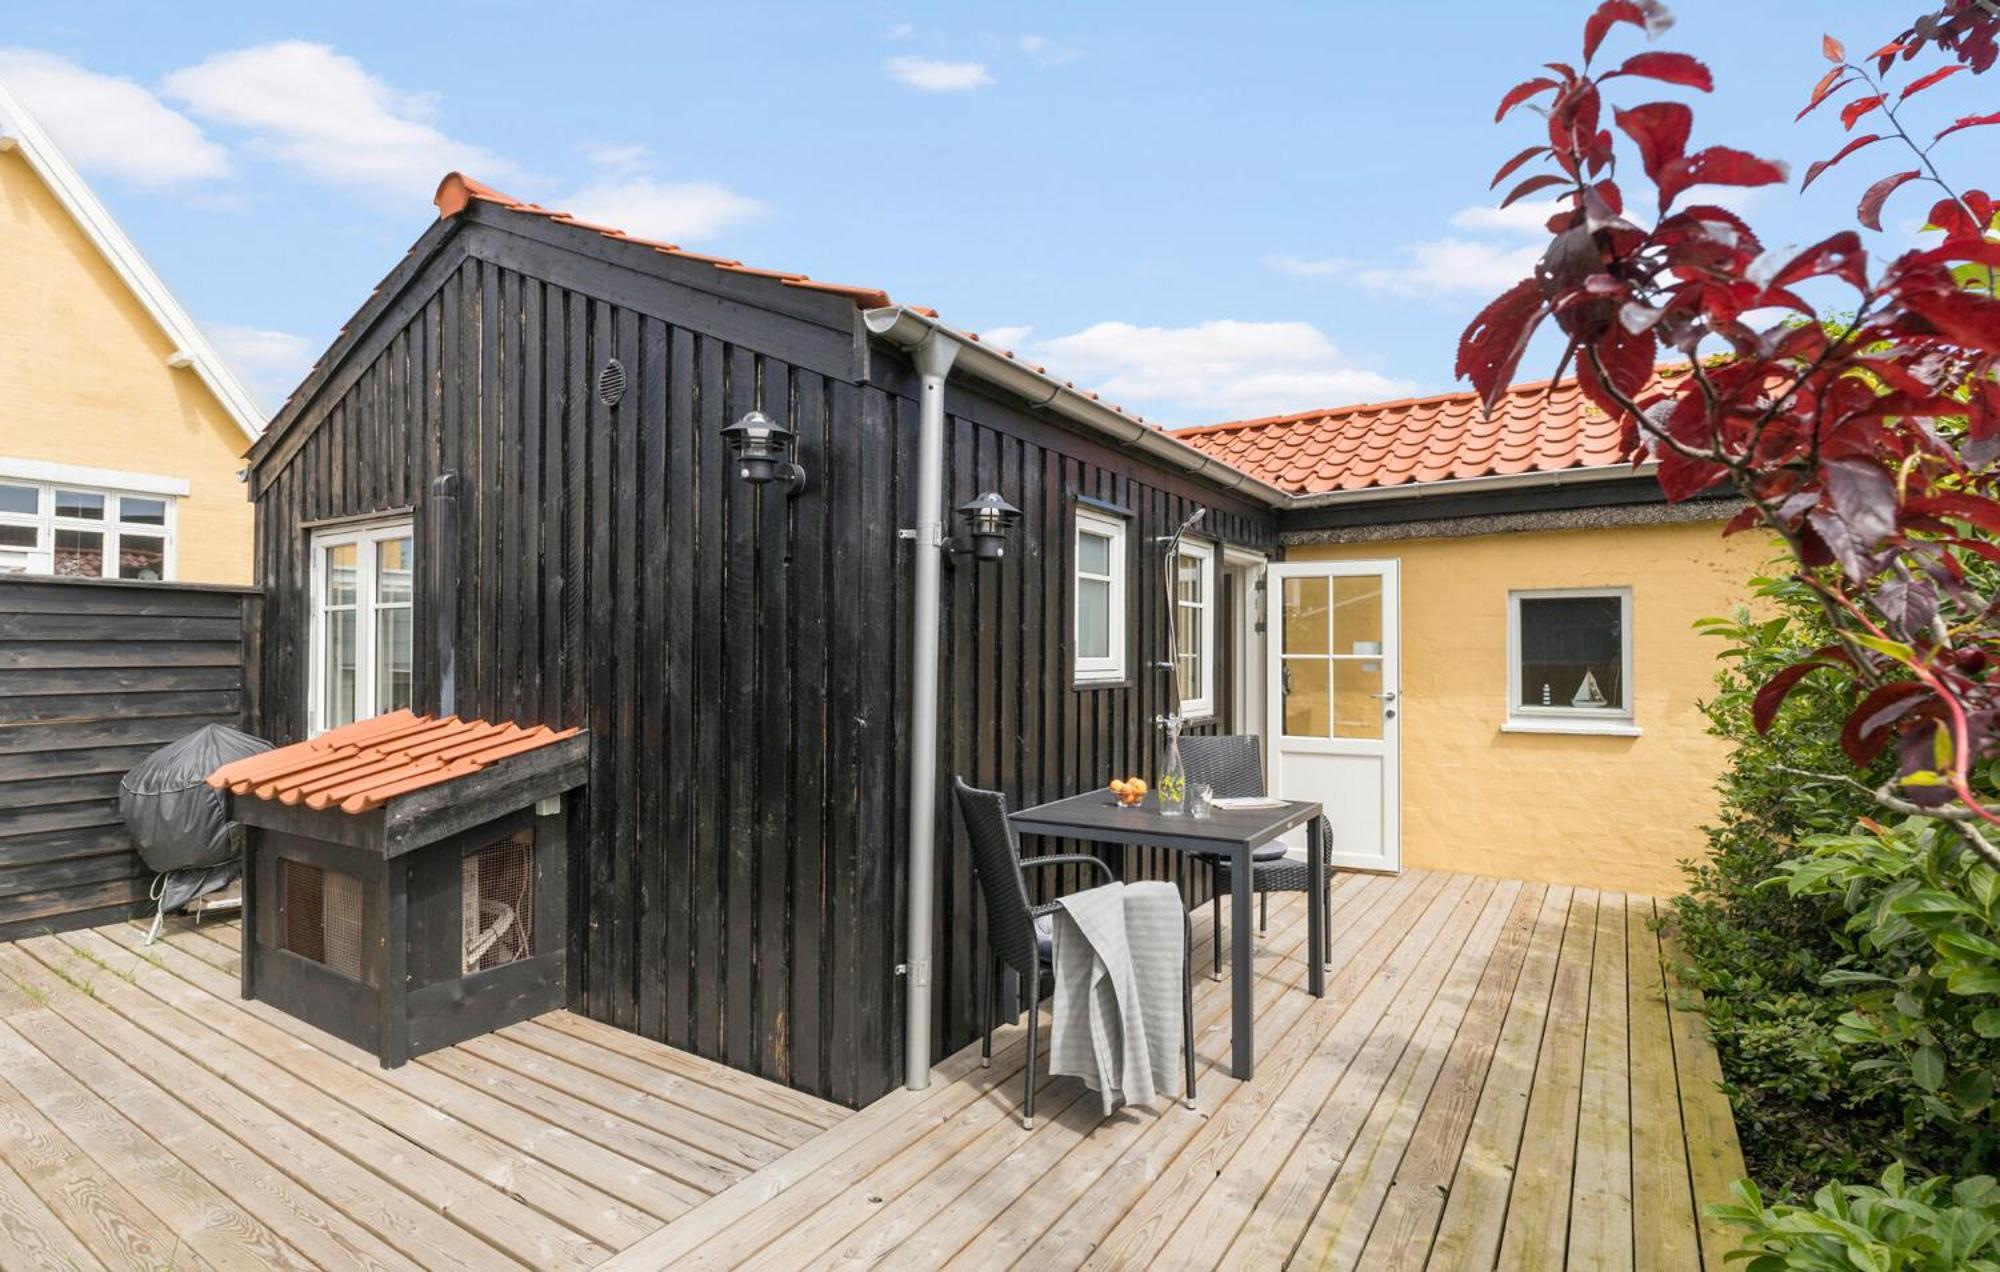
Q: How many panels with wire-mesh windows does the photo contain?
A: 2